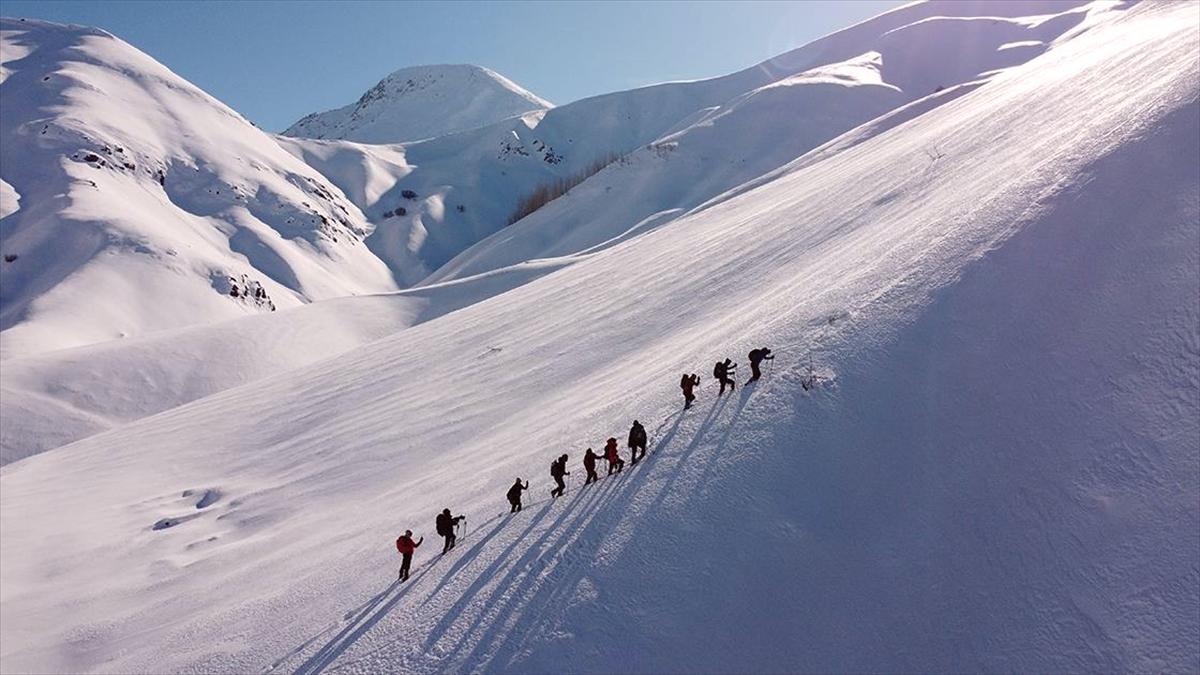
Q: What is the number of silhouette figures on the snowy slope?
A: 10